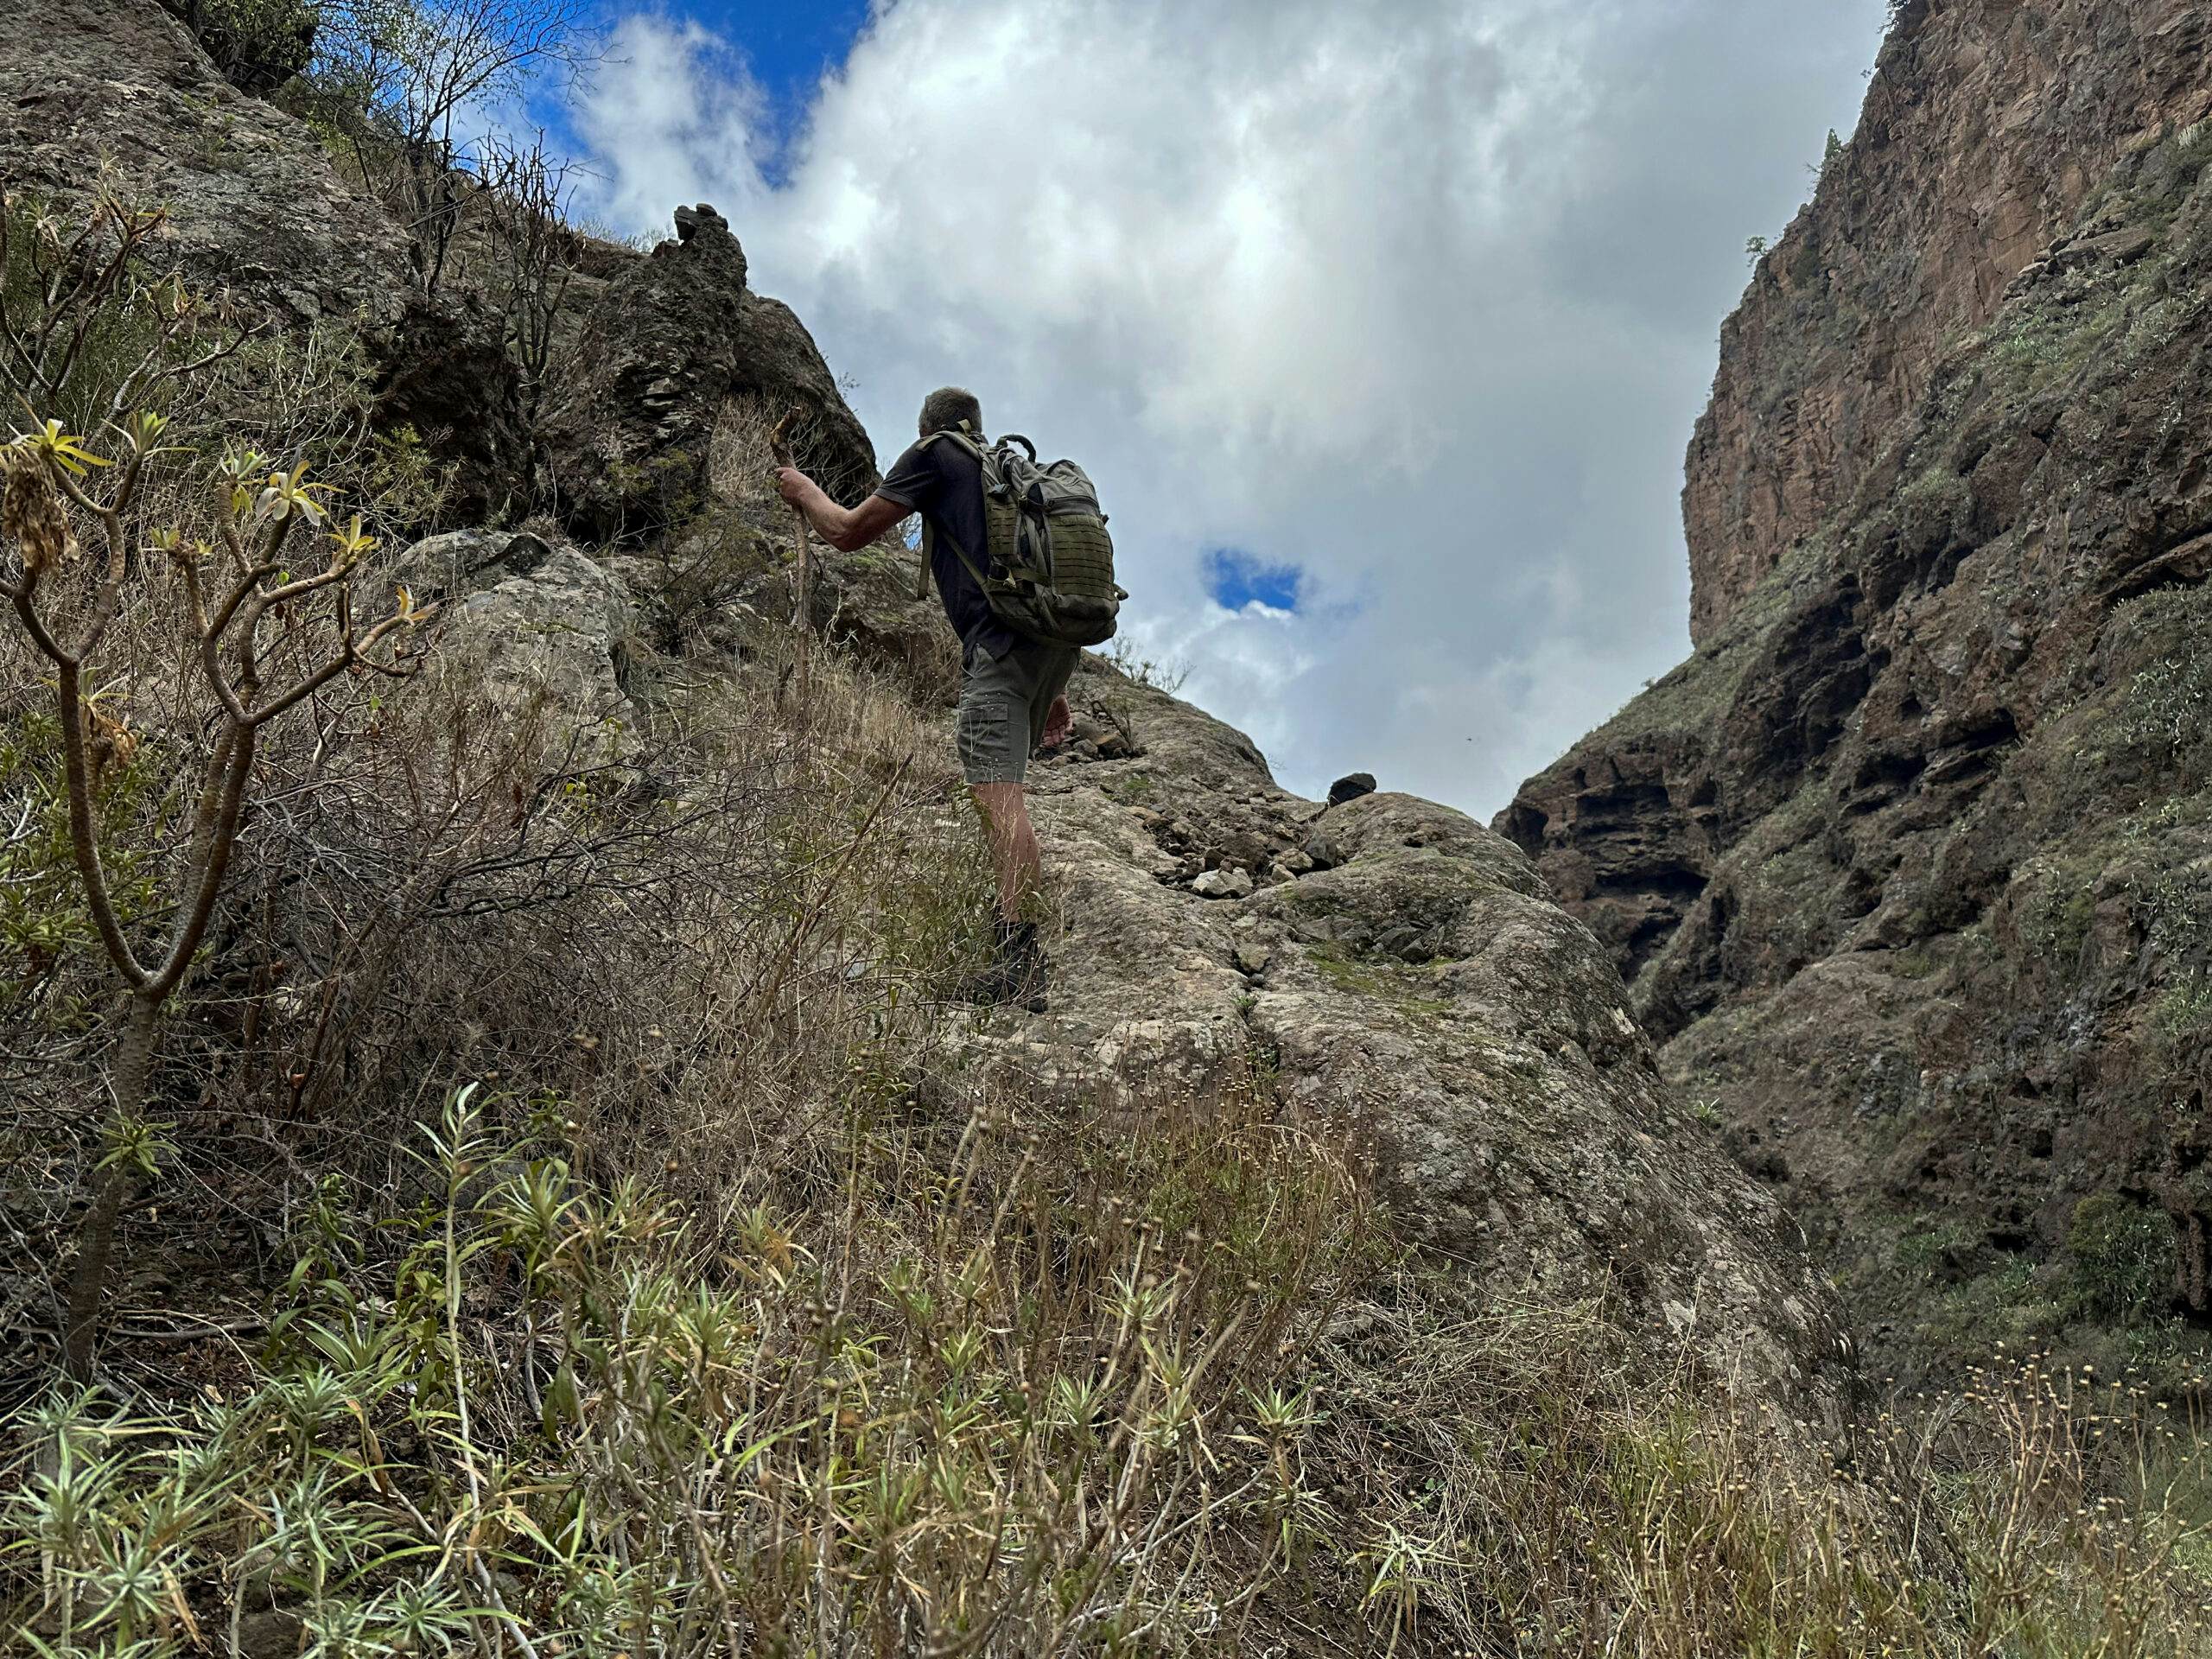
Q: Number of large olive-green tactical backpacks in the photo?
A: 1